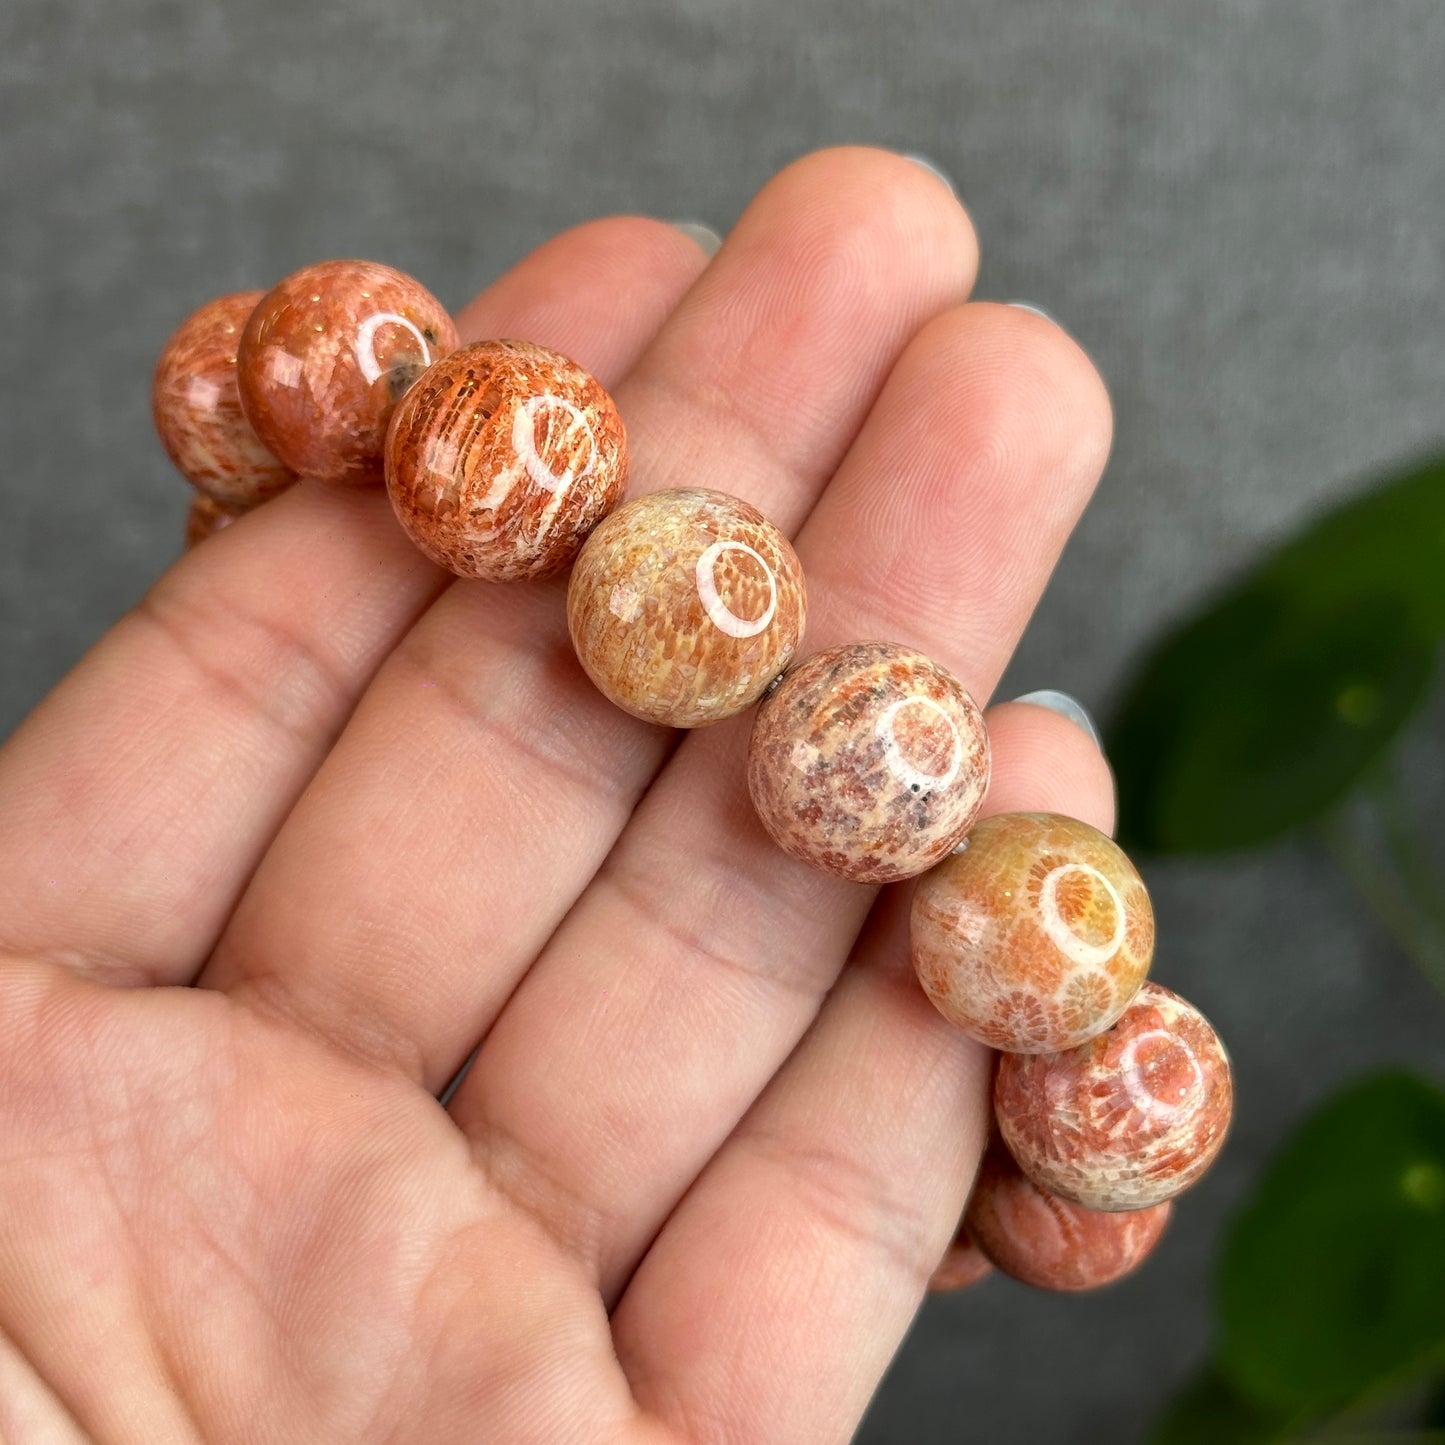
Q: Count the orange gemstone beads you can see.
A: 10